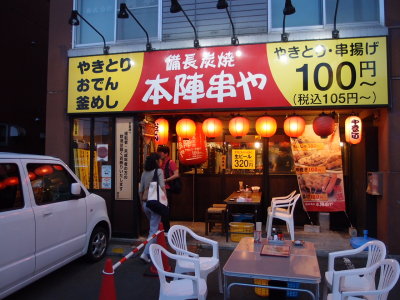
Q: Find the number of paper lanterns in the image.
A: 9